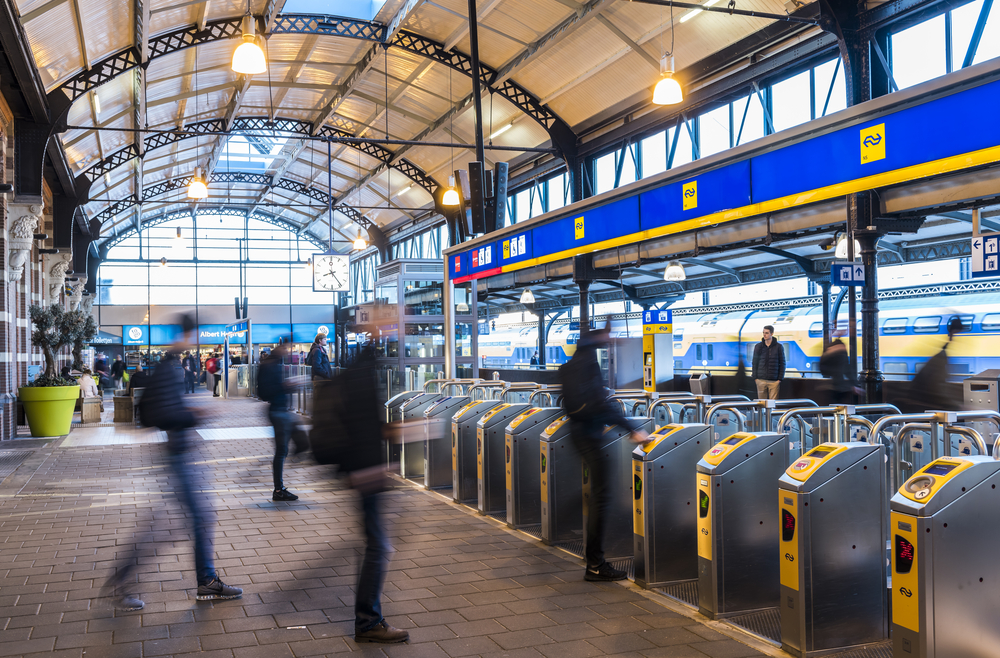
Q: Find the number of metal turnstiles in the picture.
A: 12